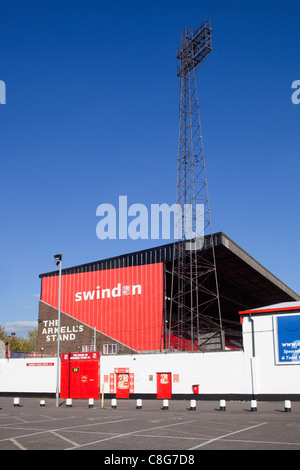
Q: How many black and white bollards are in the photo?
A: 11